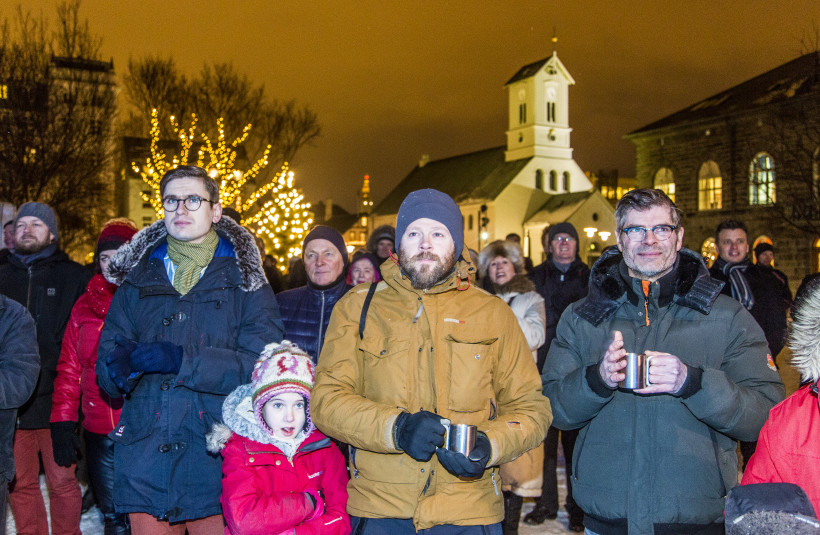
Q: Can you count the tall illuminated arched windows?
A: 3